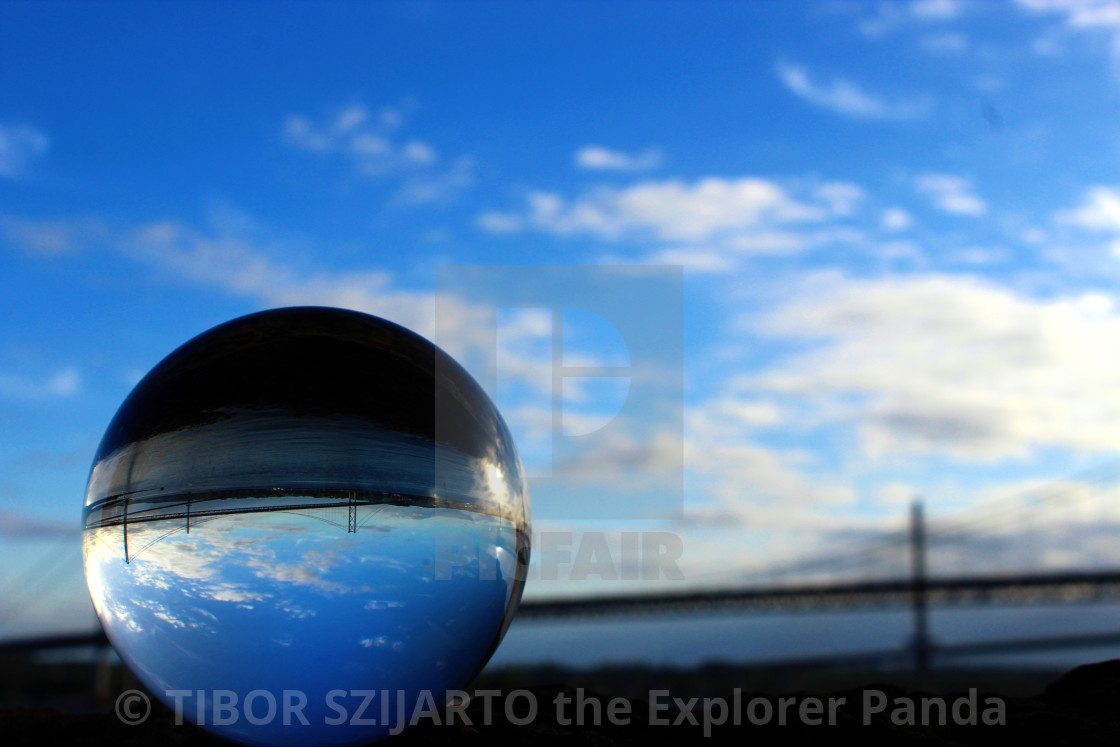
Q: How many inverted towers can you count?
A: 3